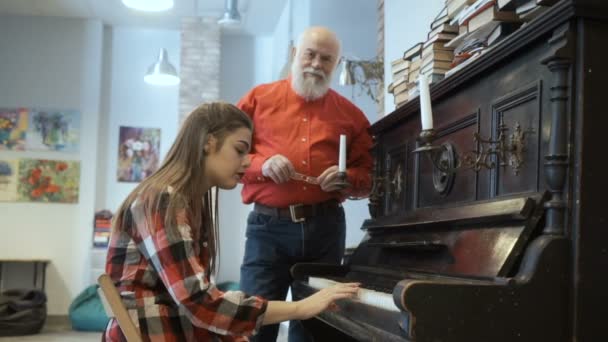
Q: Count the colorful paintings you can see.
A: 5